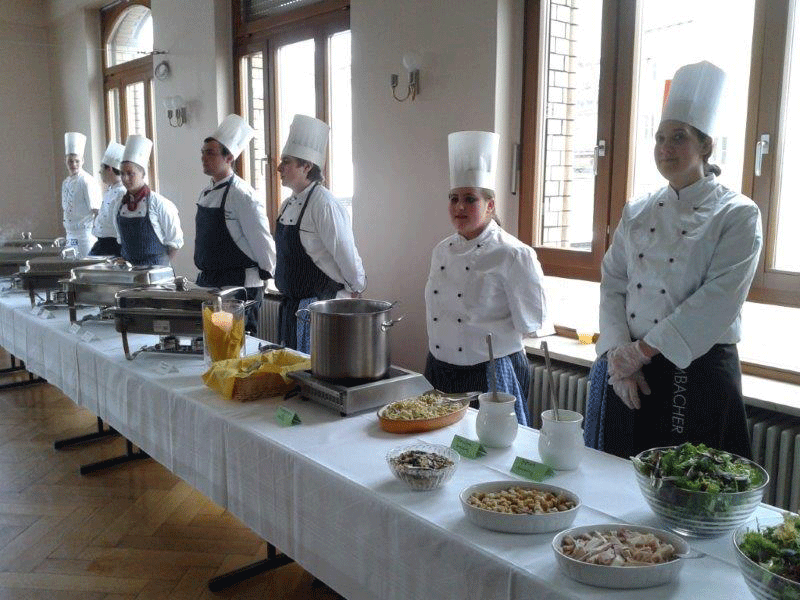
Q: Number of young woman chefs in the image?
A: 2